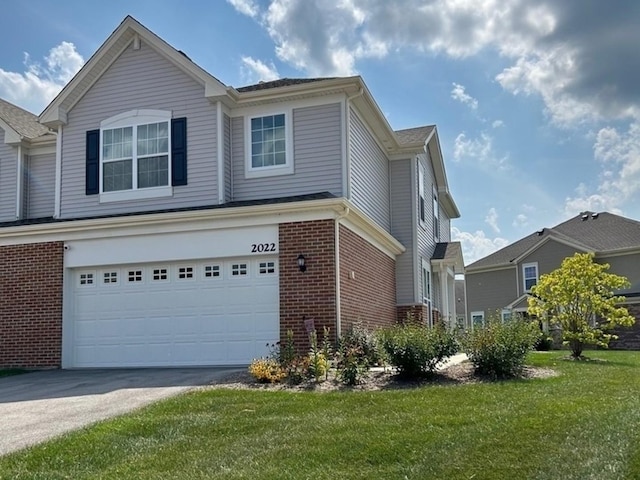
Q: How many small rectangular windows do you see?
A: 8